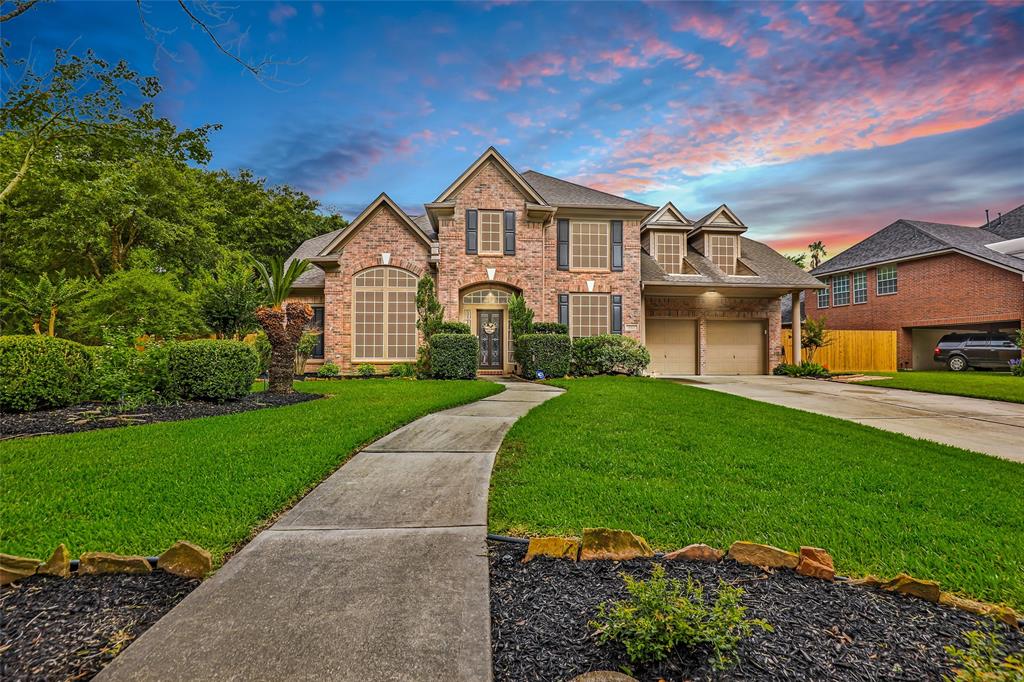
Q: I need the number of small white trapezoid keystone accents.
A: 3